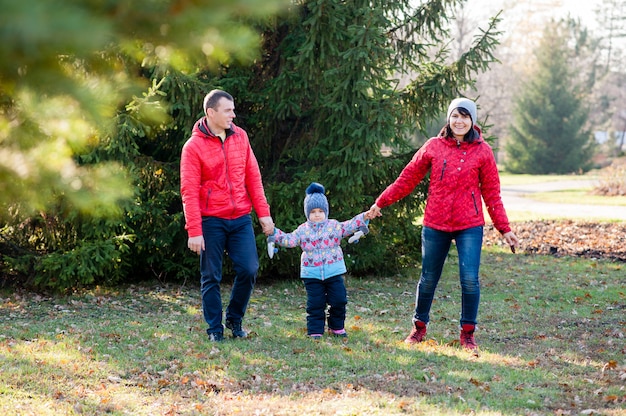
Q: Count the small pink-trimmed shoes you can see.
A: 2